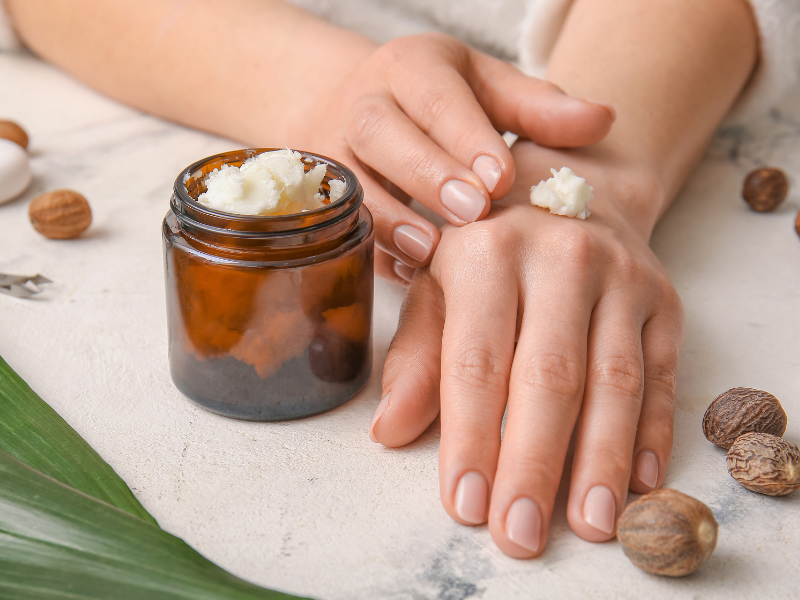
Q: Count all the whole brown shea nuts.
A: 5